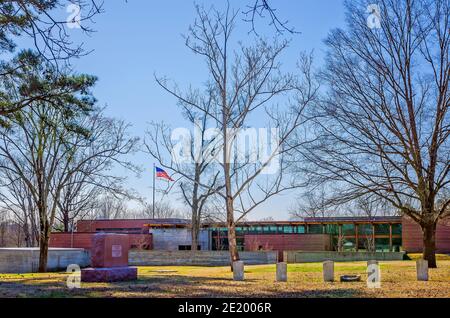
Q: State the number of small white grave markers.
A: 5